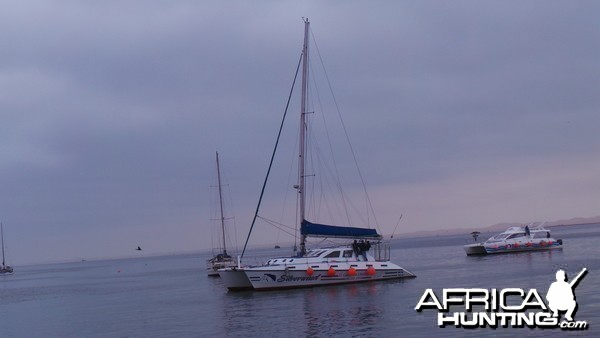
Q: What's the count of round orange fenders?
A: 4